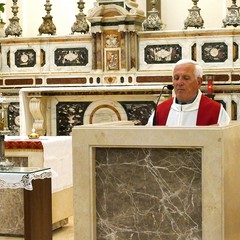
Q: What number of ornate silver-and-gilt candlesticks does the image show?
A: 6